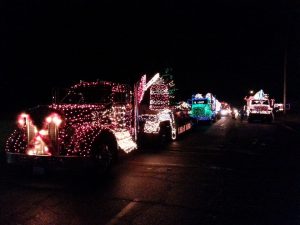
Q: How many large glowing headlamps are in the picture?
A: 2